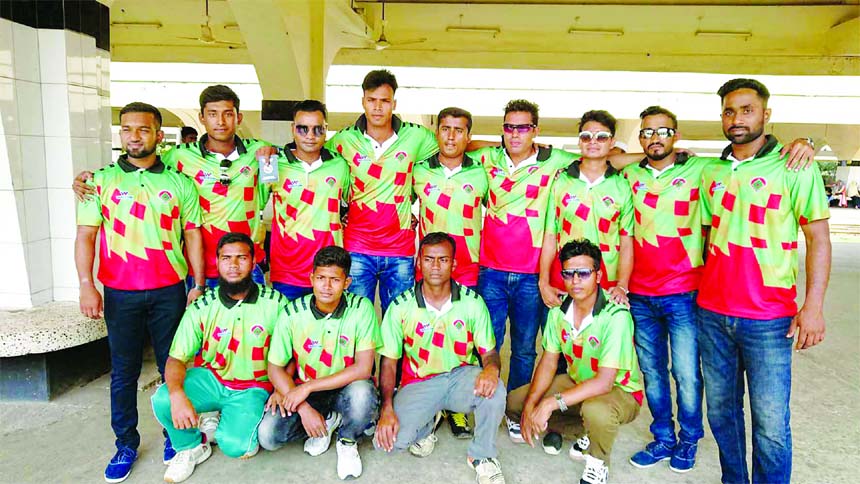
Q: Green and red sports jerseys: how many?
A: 13